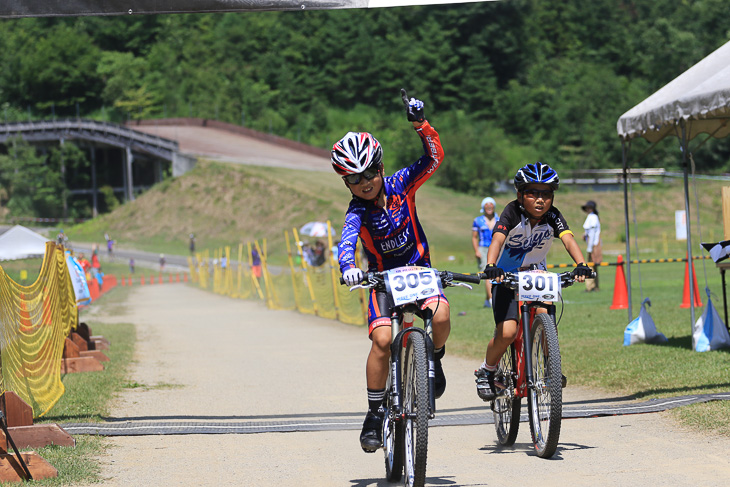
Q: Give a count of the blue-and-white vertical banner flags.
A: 1